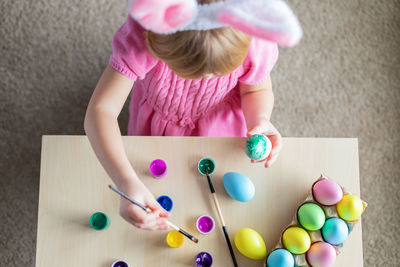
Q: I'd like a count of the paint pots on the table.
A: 8